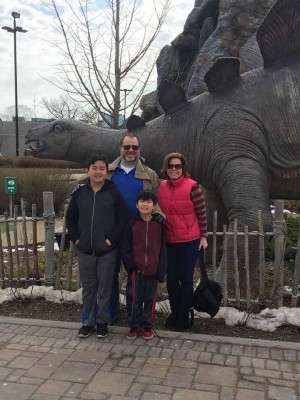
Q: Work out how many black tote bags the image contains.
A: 1